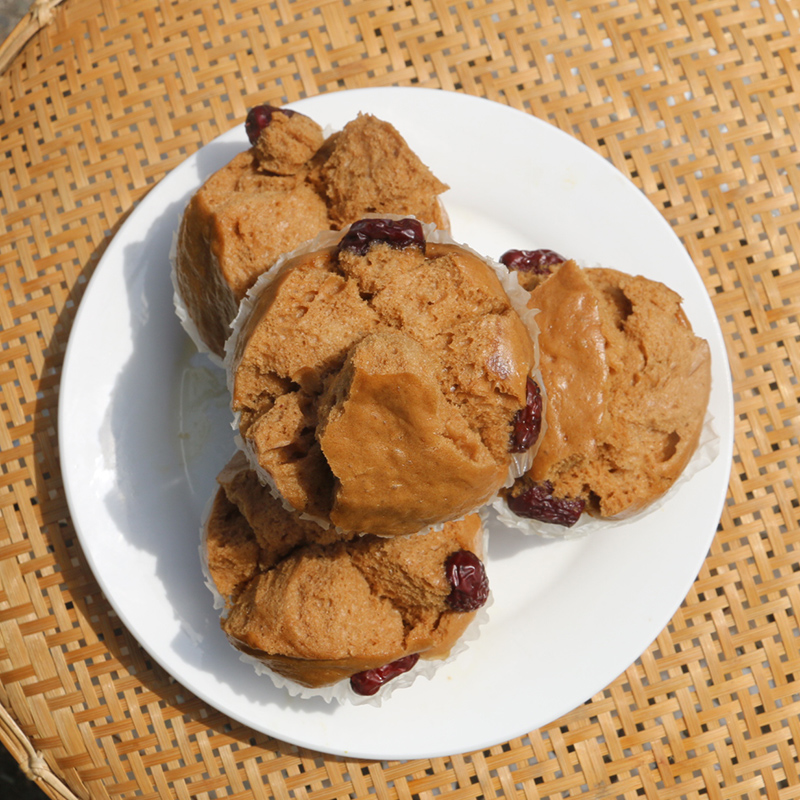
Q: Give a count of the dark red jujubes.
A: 7